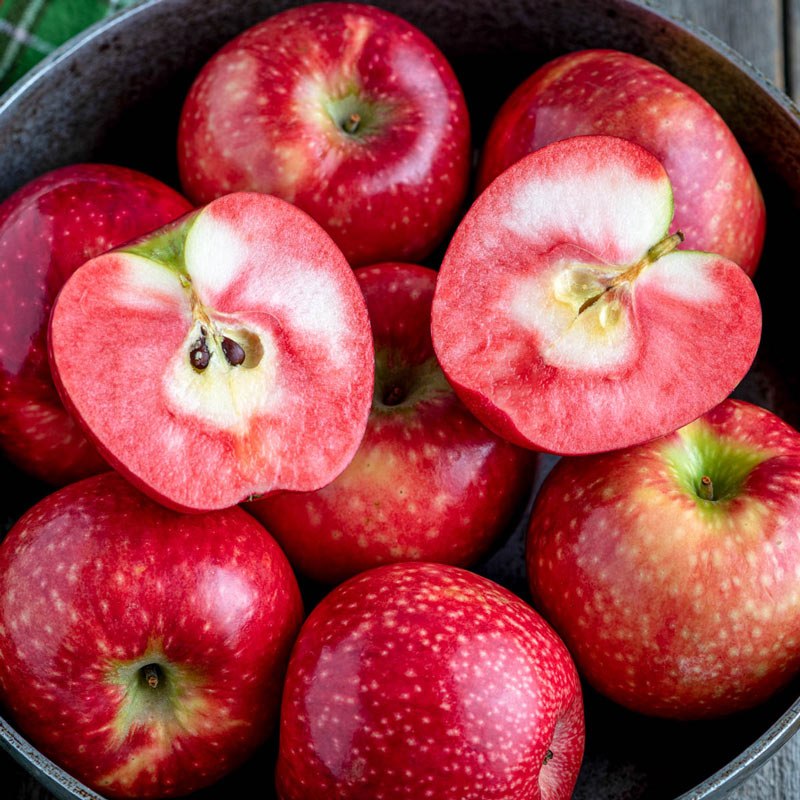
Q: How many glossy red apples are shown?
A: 7